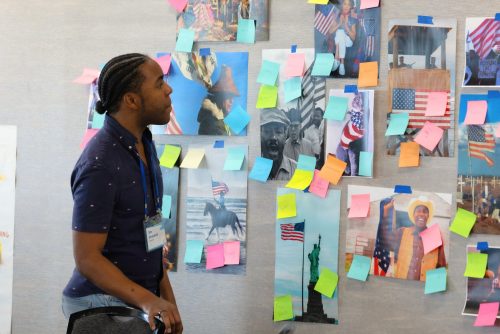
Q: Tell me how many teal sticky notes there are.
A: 15